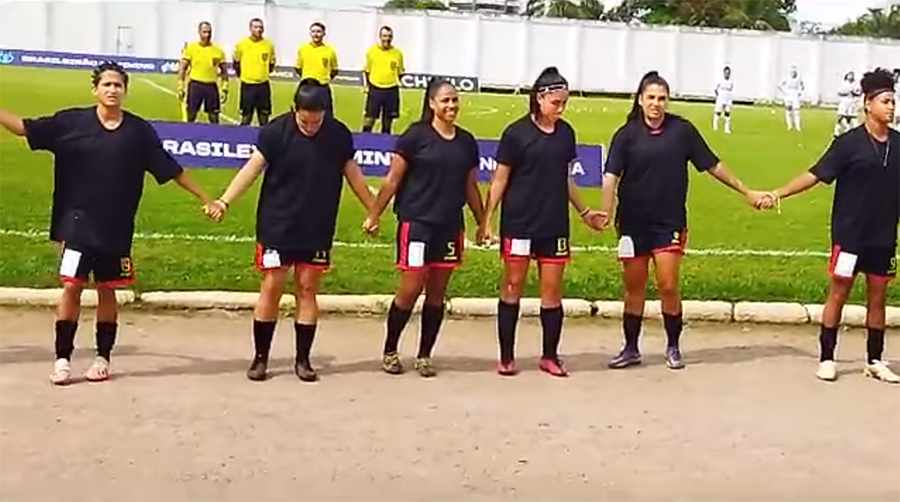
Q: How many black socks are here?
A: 12